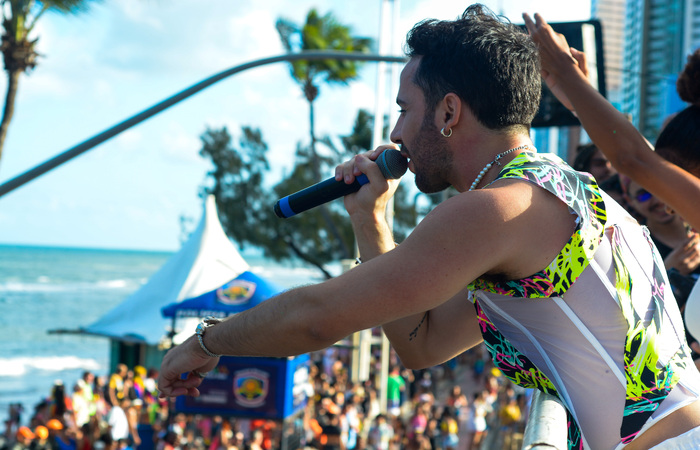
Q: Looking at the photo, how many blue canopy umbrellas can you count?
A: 1